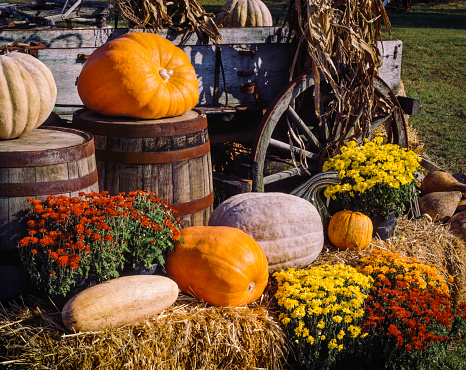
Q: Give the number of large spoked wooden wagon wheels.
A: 1